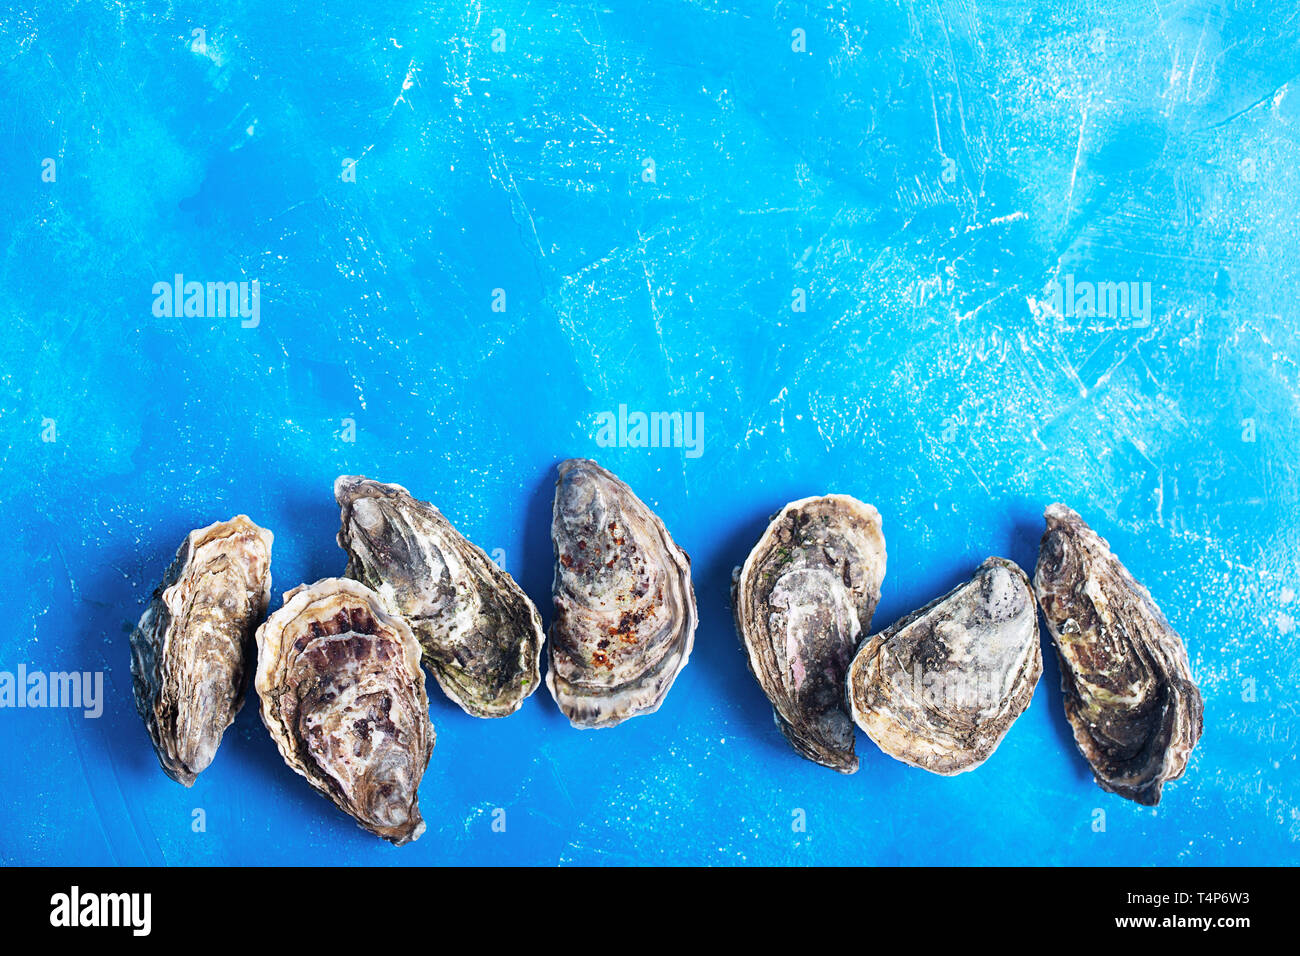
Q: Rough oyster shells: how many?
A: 7